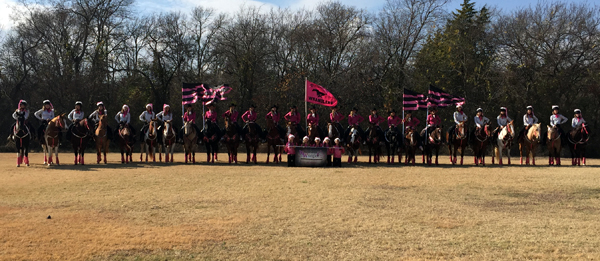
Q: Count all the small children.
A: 5